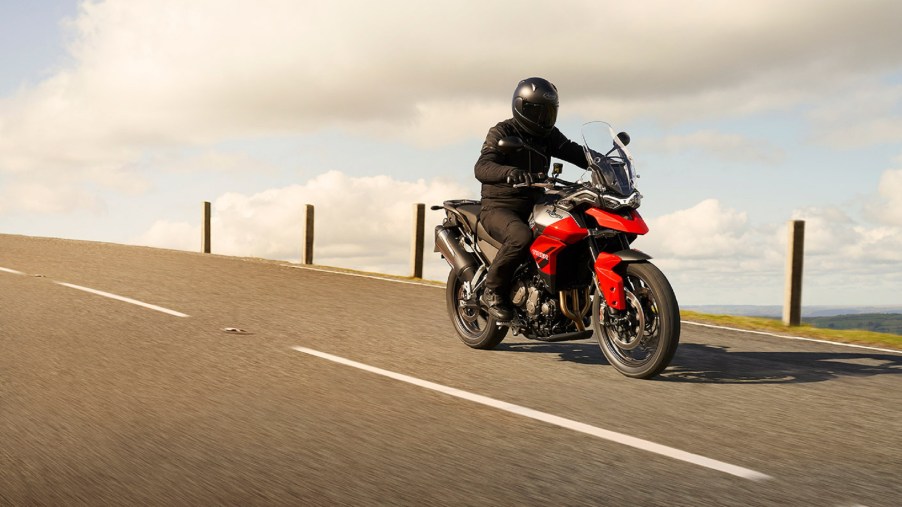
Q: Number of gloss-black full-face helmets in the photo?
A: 1